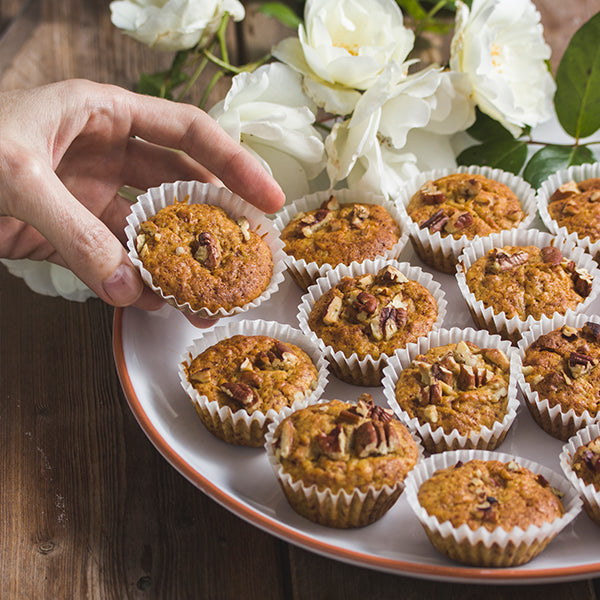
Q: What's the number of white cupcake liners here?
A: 12